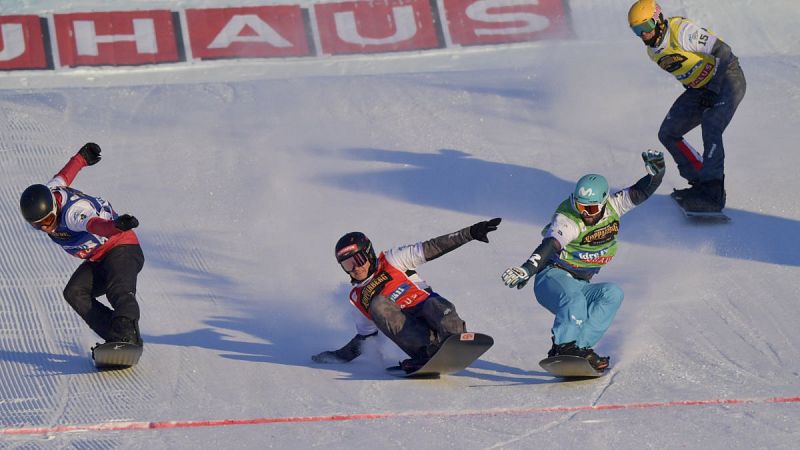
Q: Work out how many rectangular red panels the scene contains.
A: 5